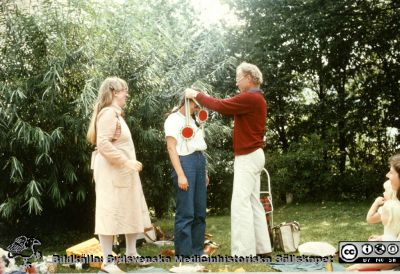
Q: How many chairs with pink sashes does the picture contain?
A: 0